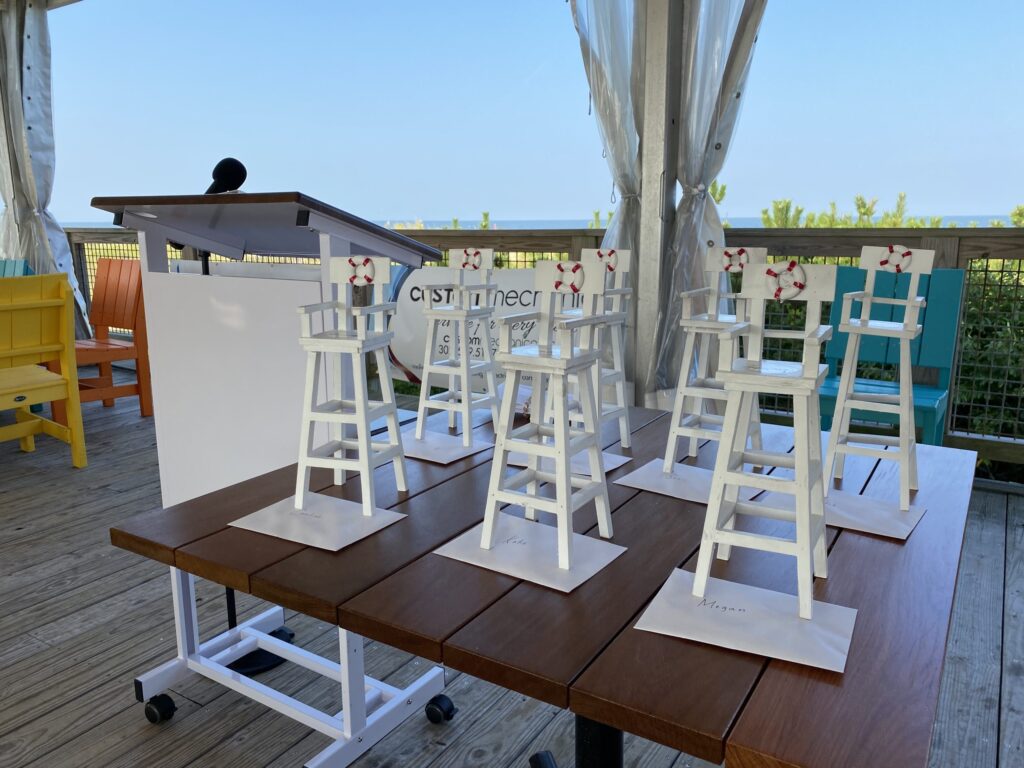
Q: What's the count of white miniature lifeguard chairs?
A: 7